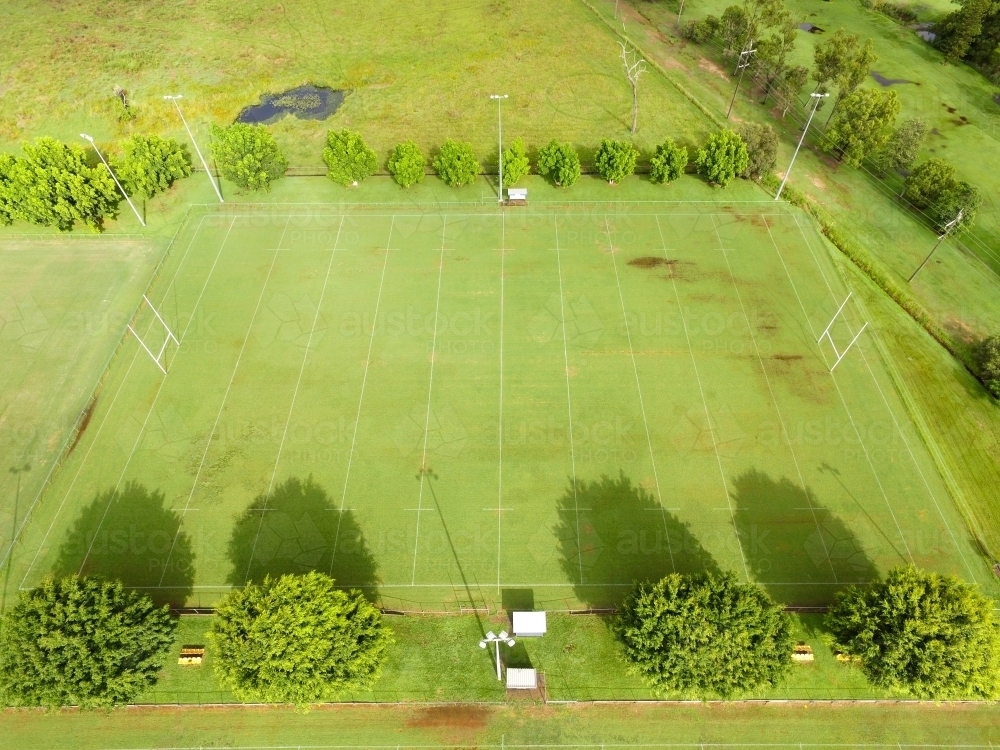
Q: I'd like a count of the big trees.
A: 4